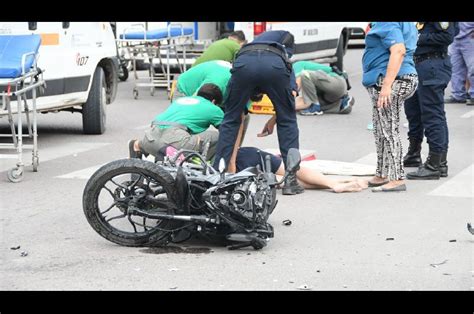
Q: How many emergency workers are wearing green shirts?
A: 4